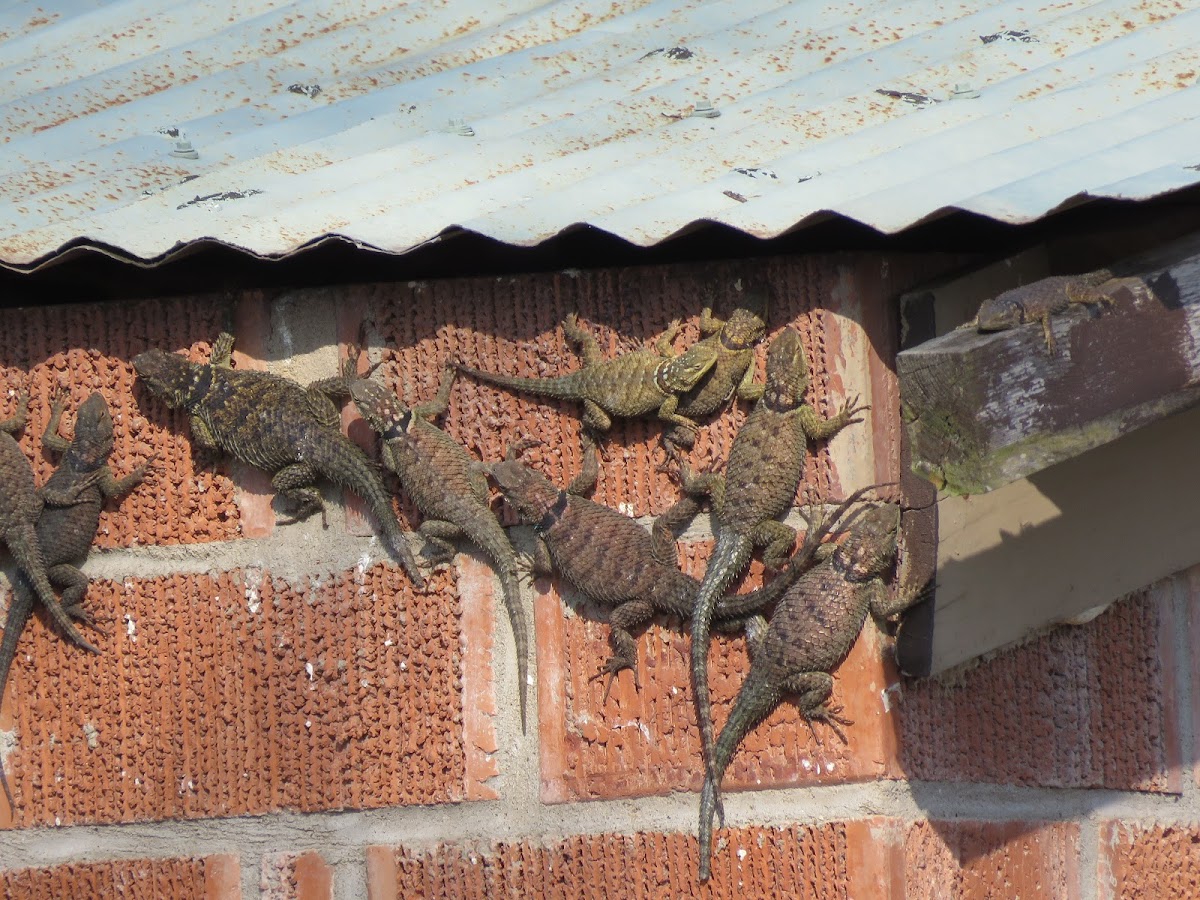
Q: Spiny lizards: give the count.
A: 10